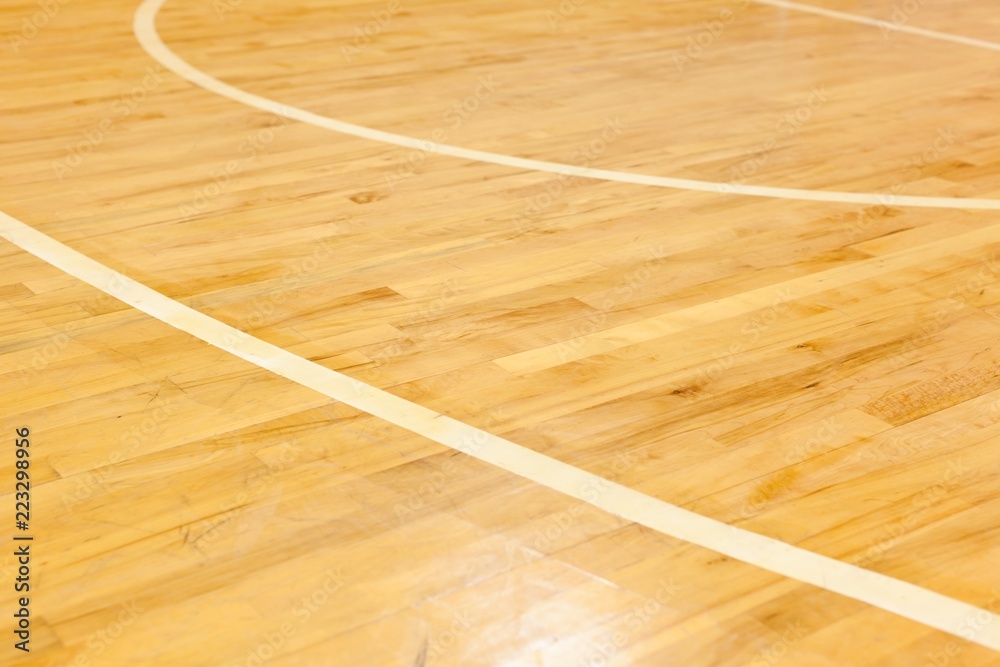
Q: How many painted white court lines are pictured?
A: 3